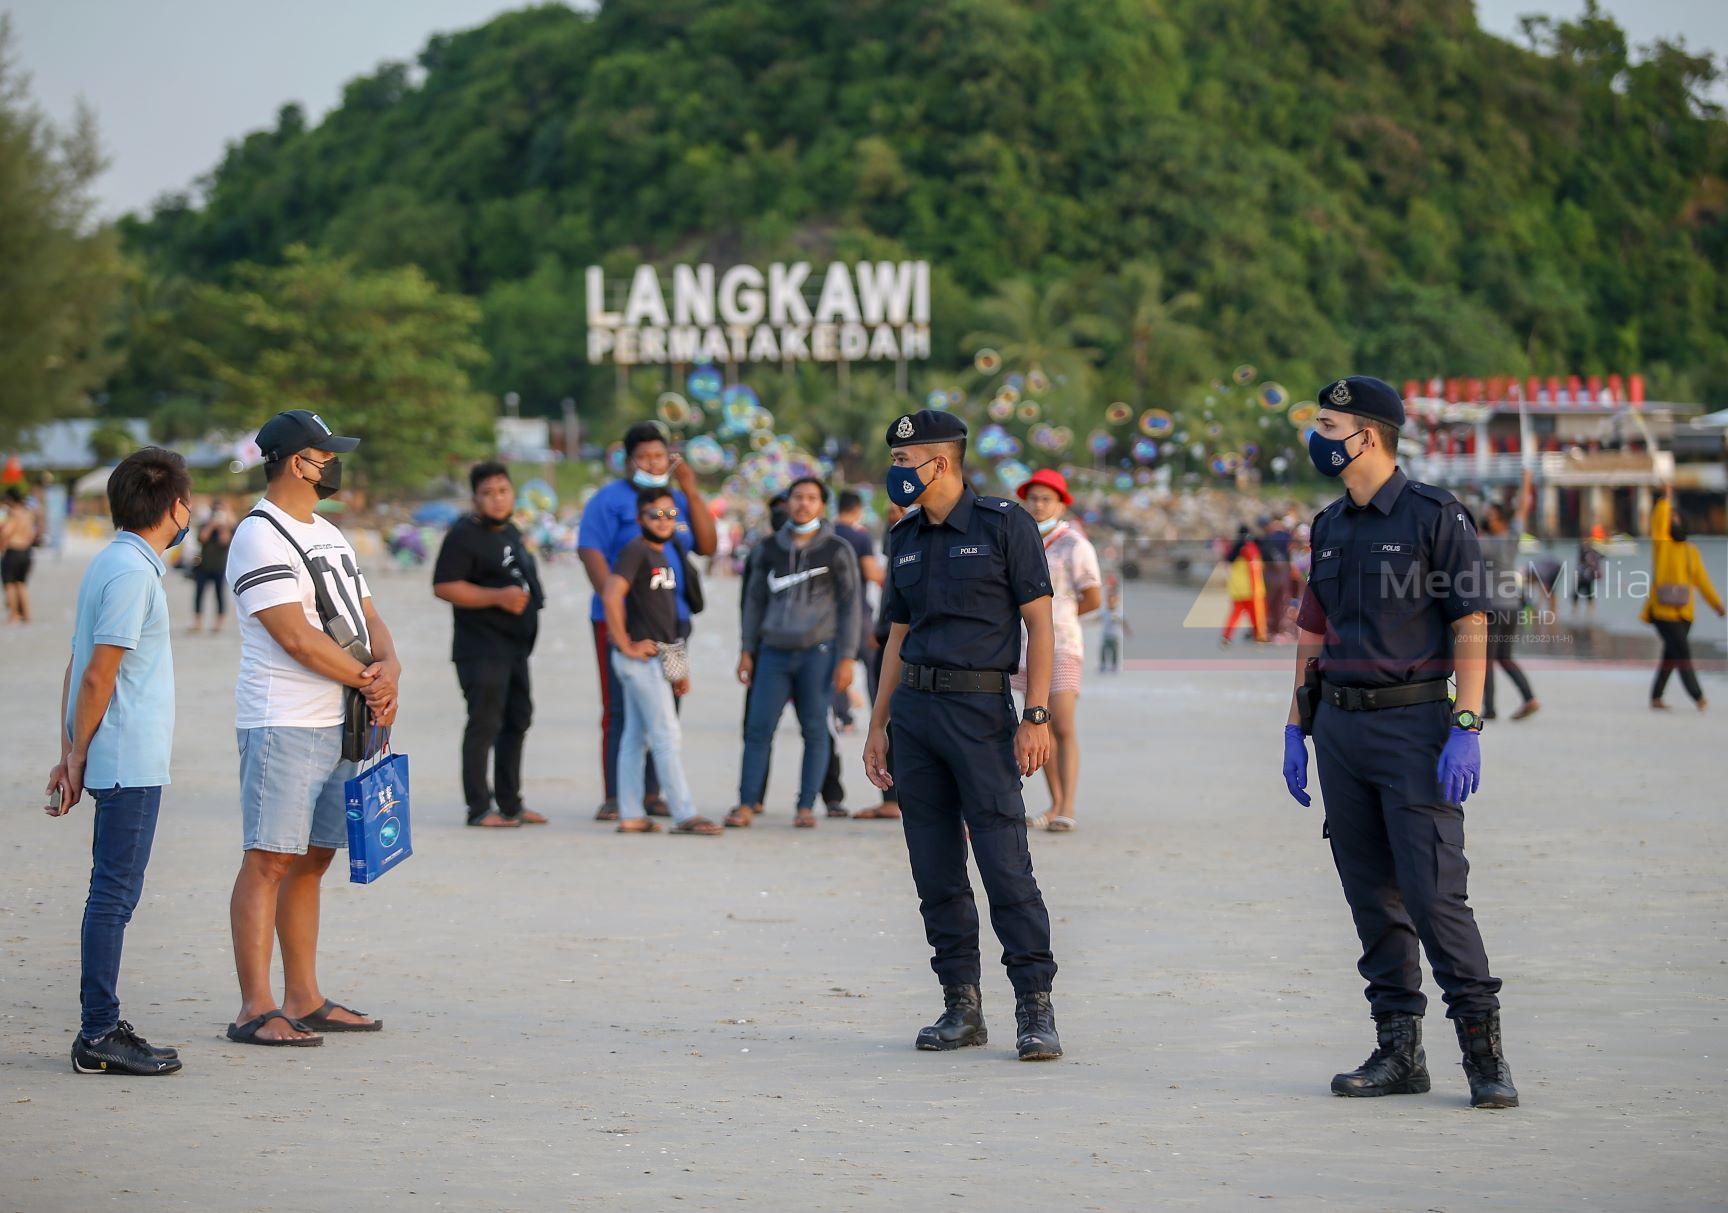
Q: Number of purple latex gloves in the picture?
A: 2